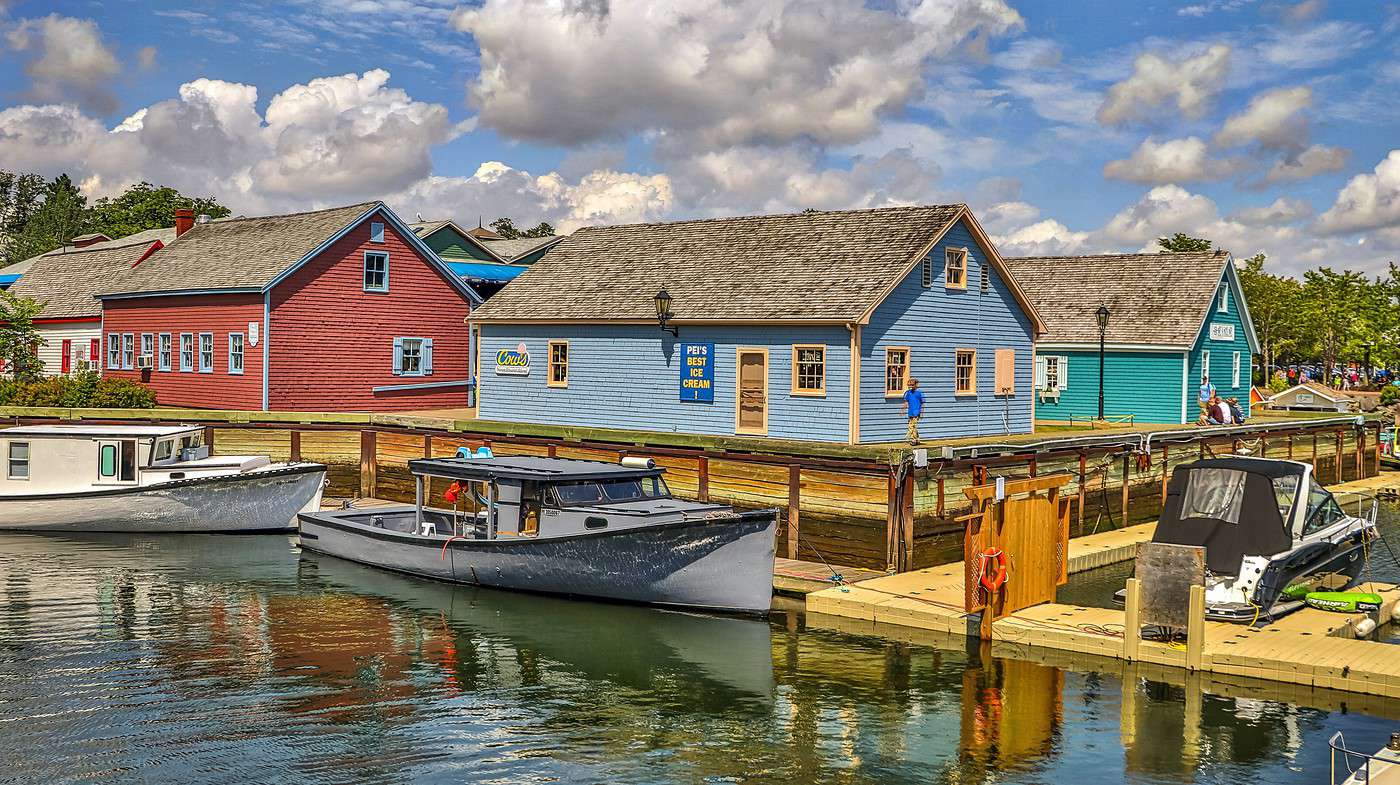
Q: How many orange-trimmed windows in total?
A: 5